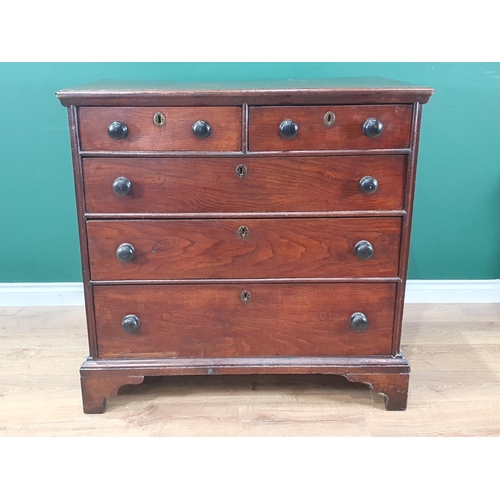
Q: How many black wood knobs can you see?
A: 10